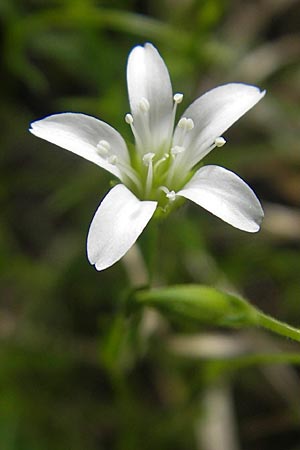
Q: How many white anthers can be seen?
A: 10